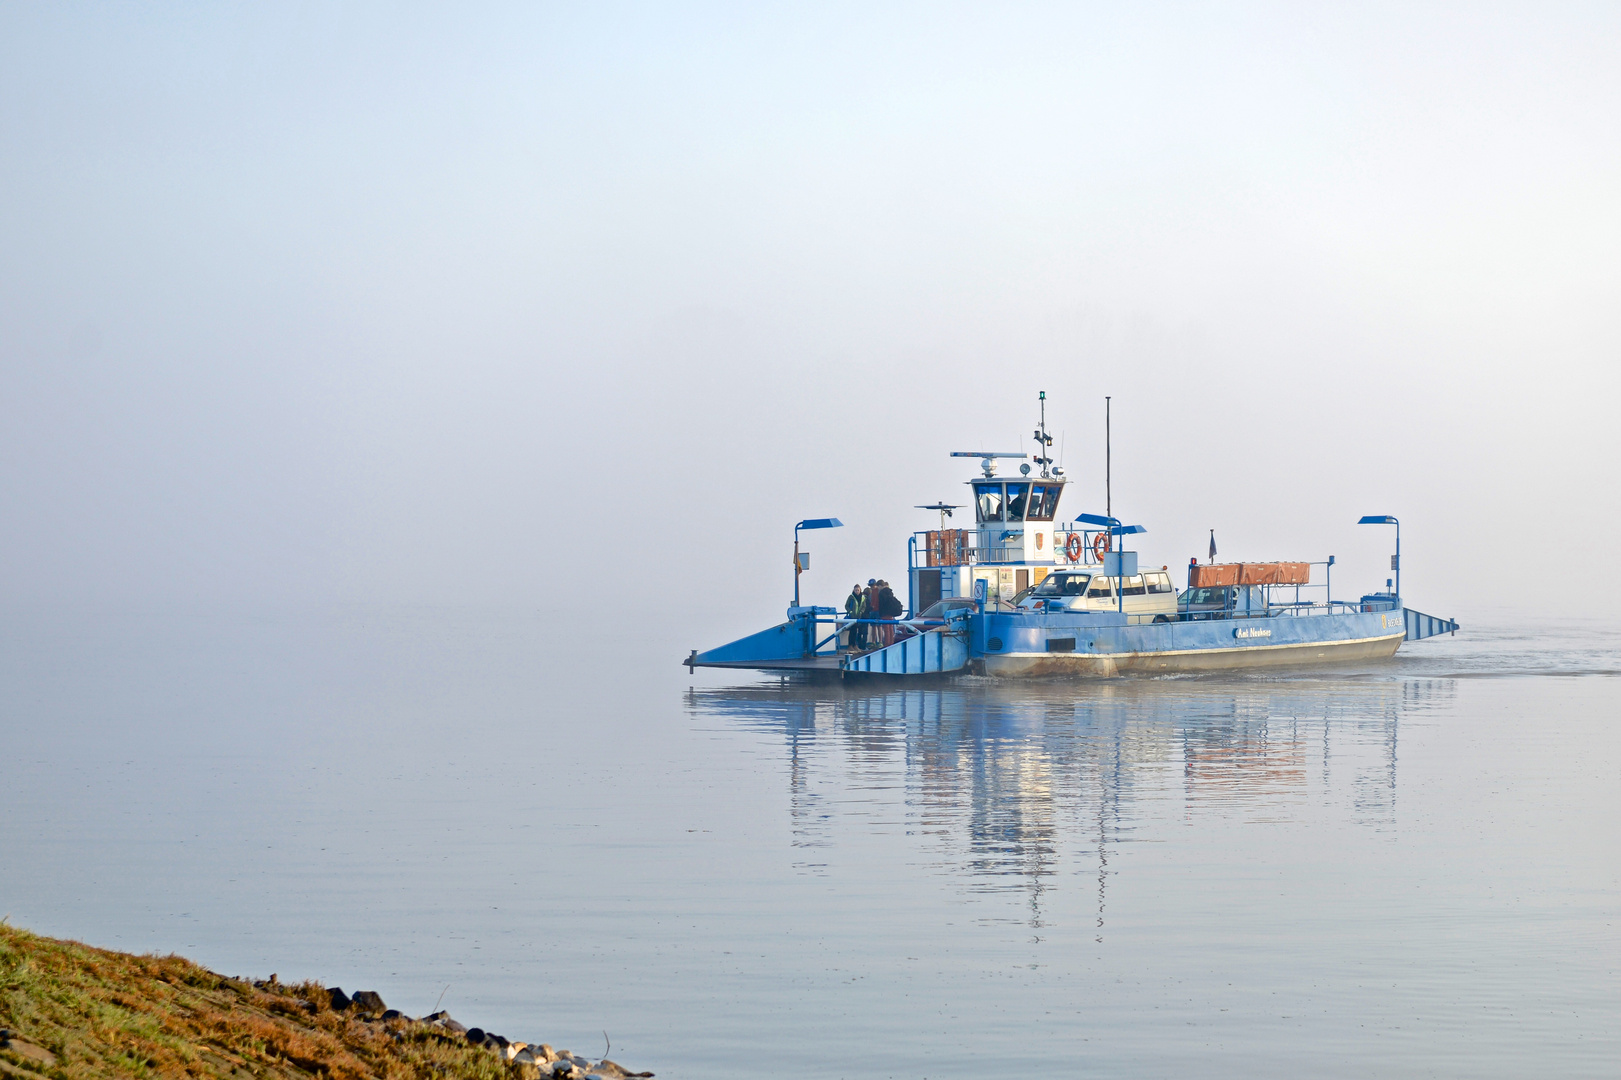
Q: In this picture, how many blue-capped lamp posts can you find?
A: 4